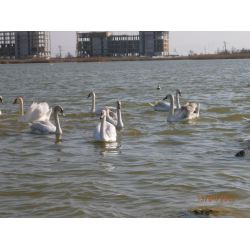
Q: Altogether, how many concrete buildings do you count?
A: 2